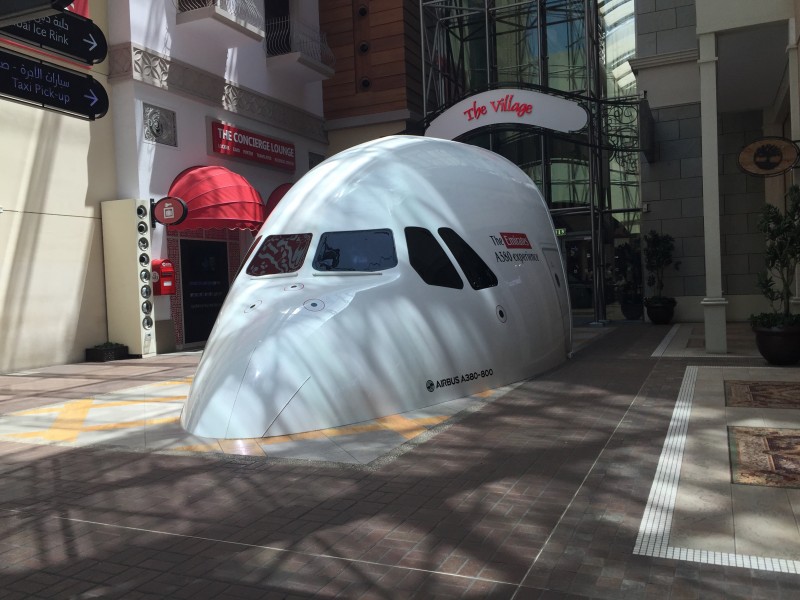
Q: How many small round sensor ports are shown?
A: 4